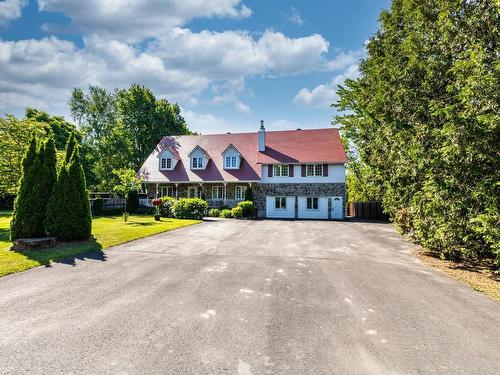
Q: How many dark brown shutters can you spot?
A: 4